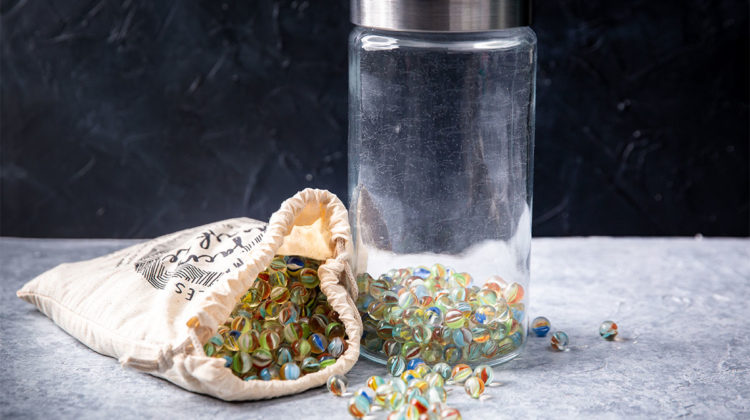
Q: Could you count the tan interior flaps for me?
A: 1